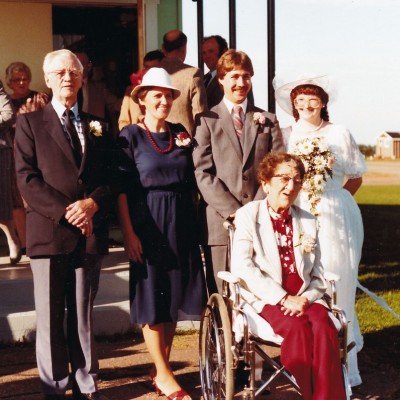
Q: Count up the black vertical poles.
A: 3